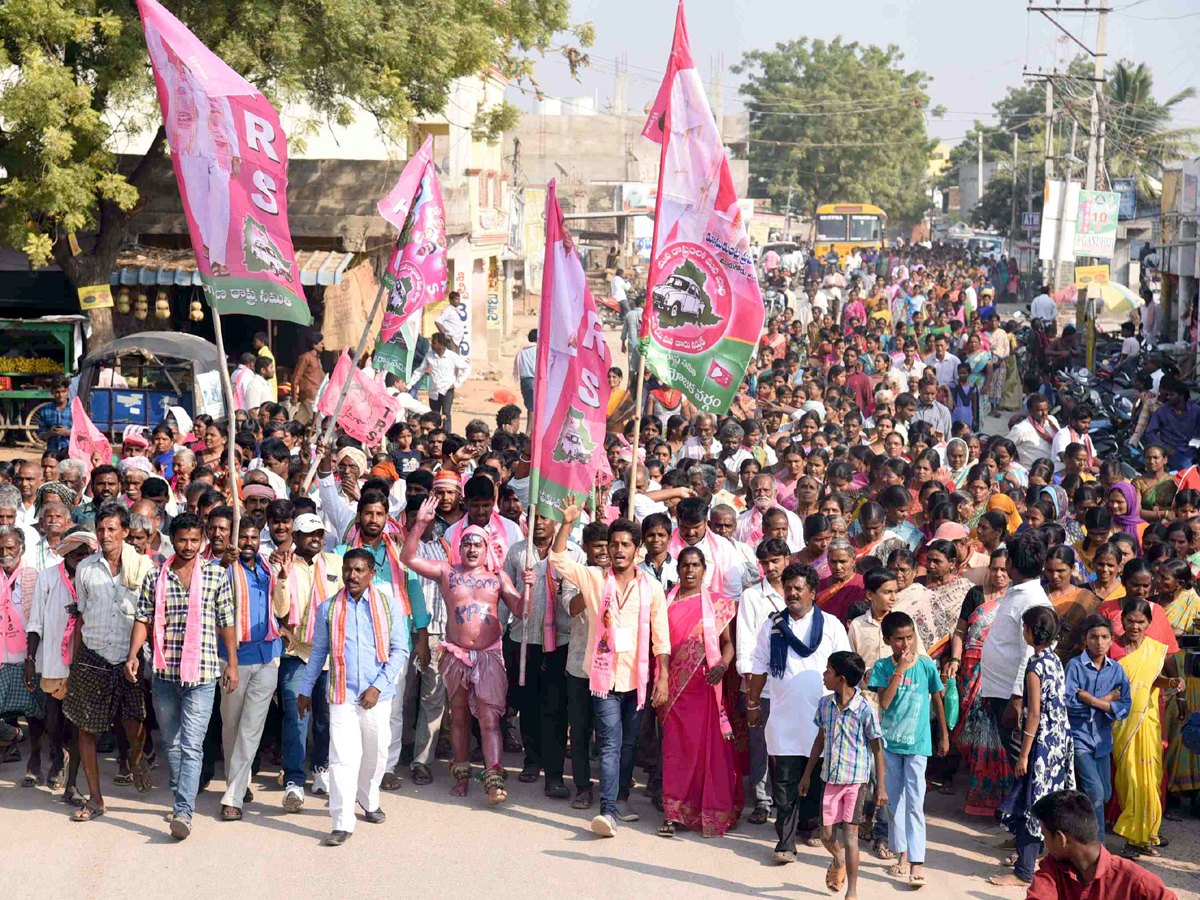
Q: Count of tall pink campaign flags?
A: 4